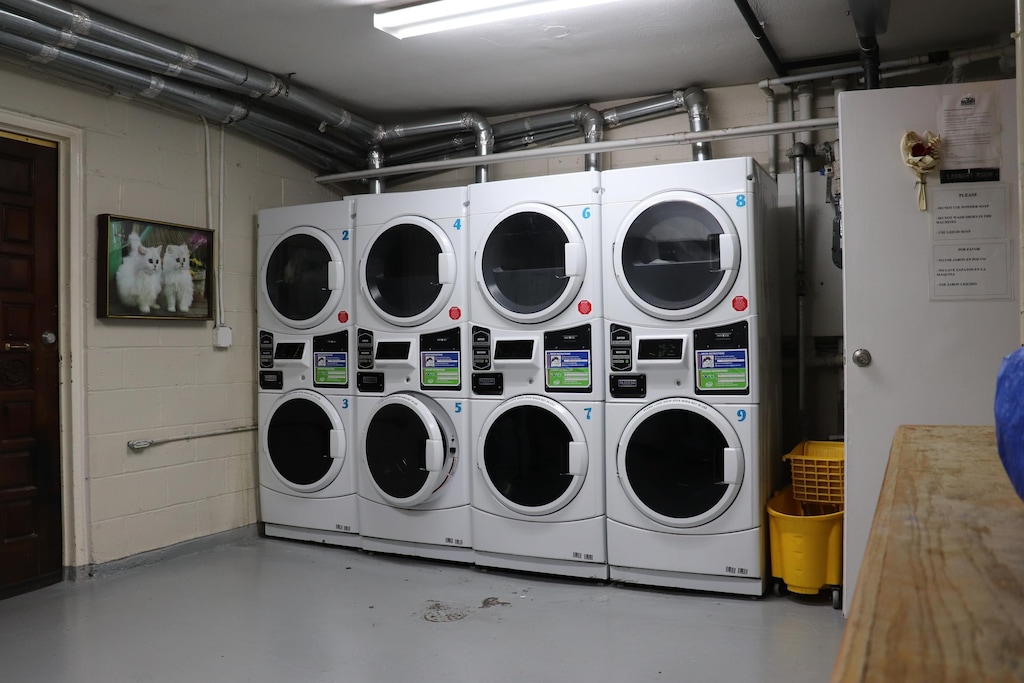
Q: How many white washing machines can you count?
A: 8